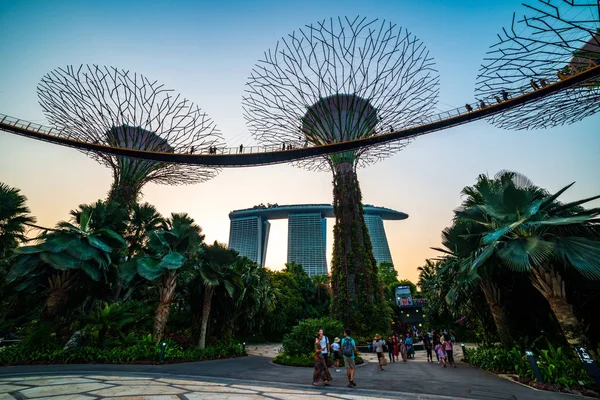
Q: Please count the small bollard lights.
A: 4